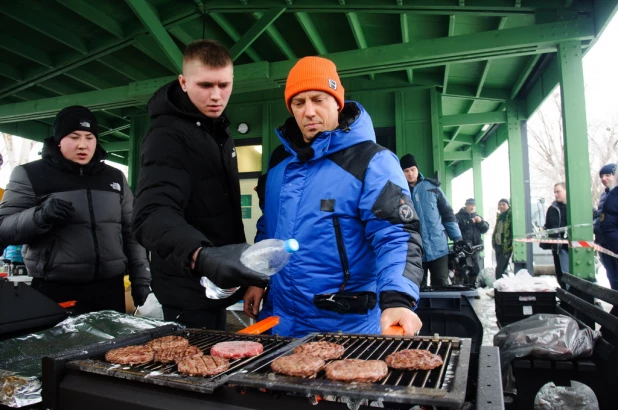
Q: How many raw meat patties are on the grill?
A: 1